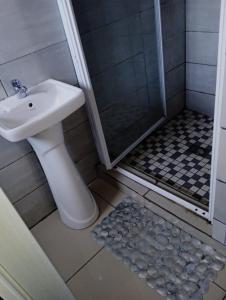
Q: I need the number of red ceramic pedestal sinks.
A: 0